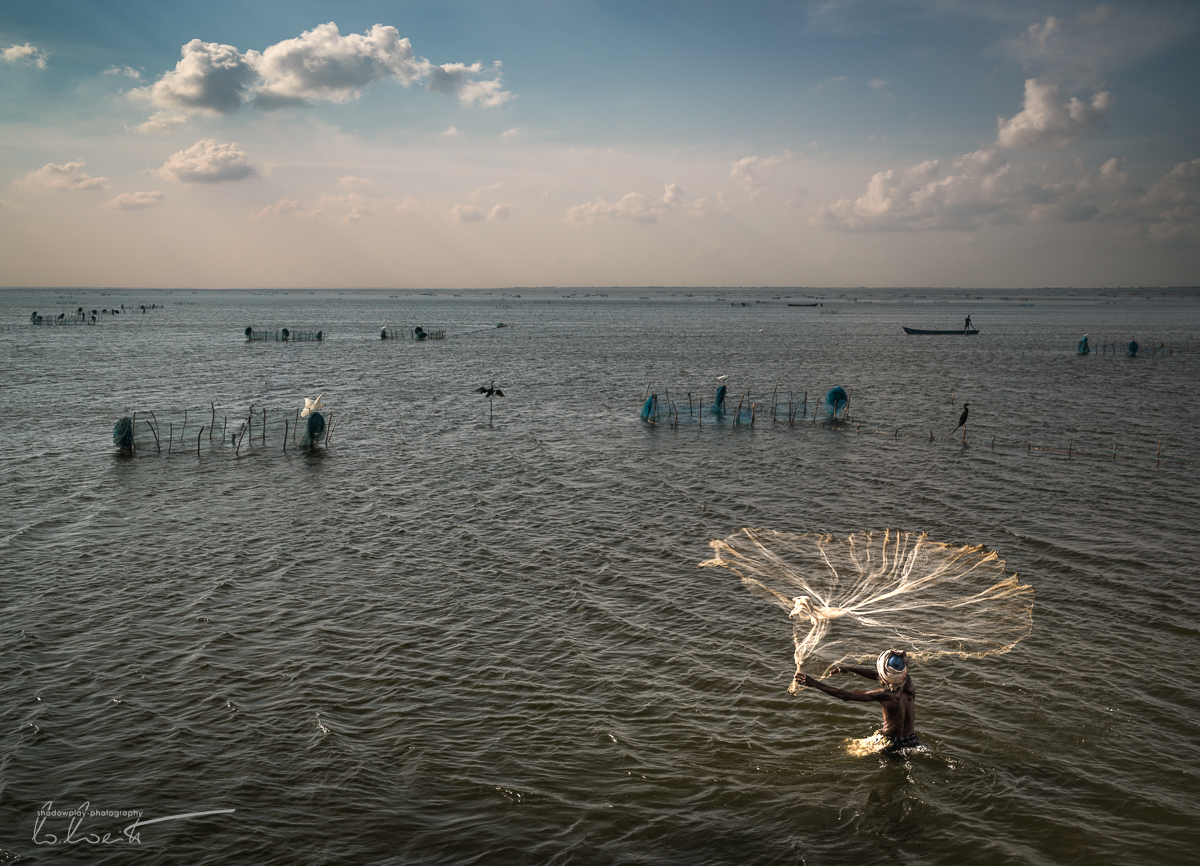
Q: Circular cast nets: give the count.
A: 1